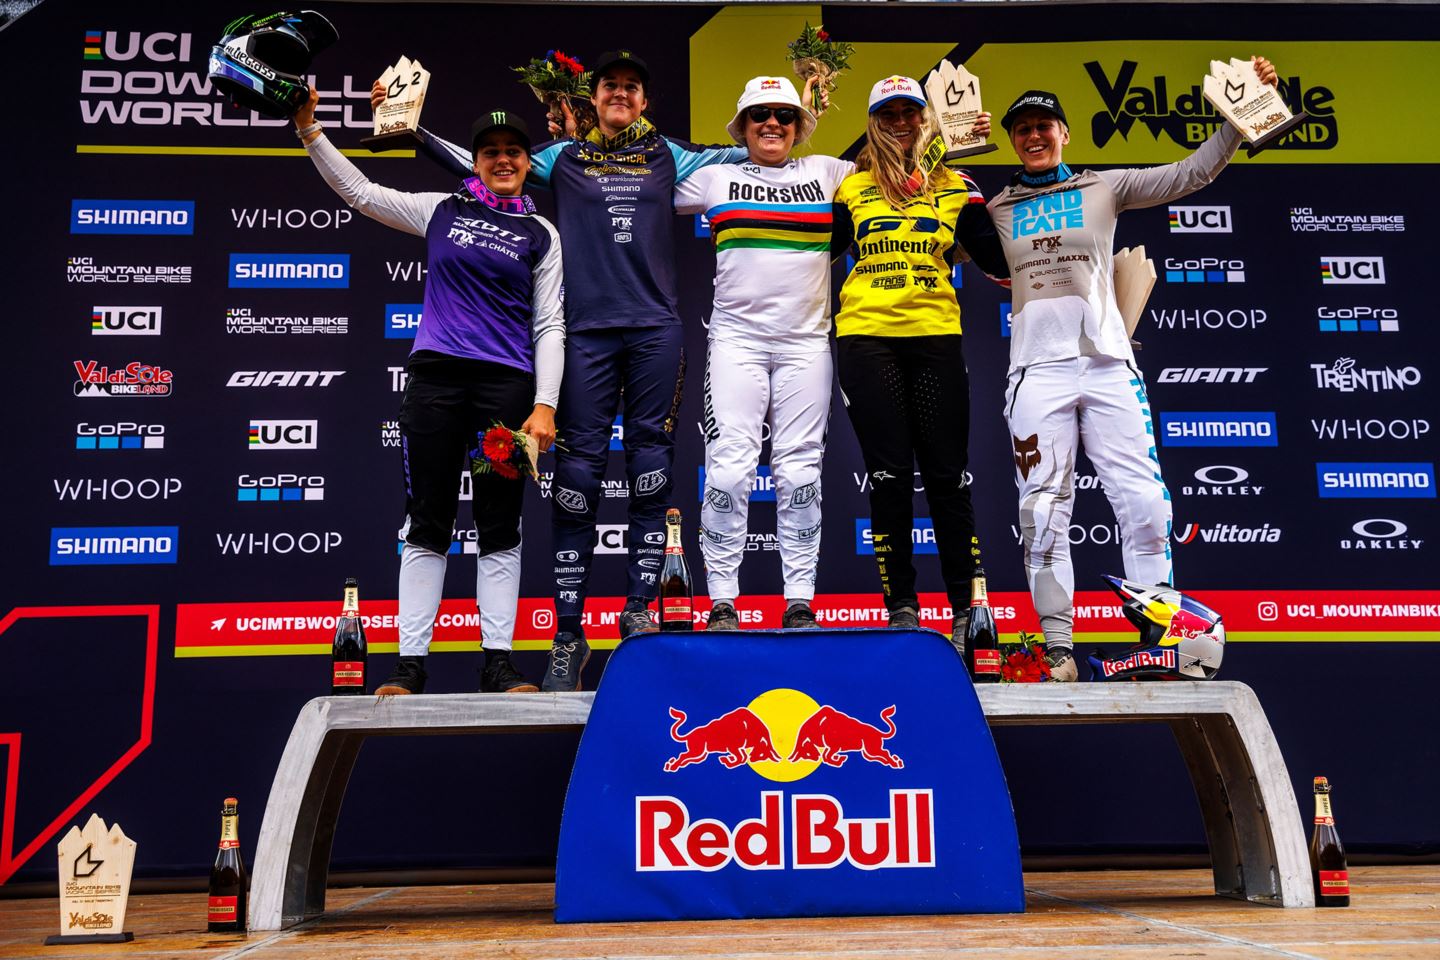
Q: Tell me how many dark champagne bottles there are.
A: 5